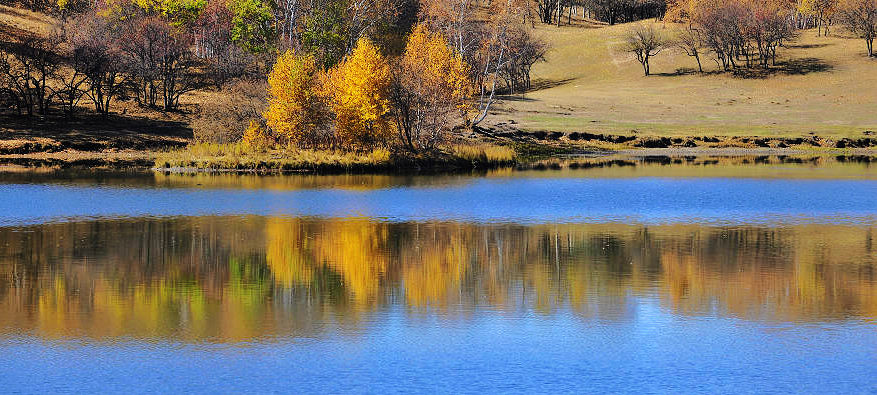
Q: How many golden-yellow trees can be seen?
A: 3